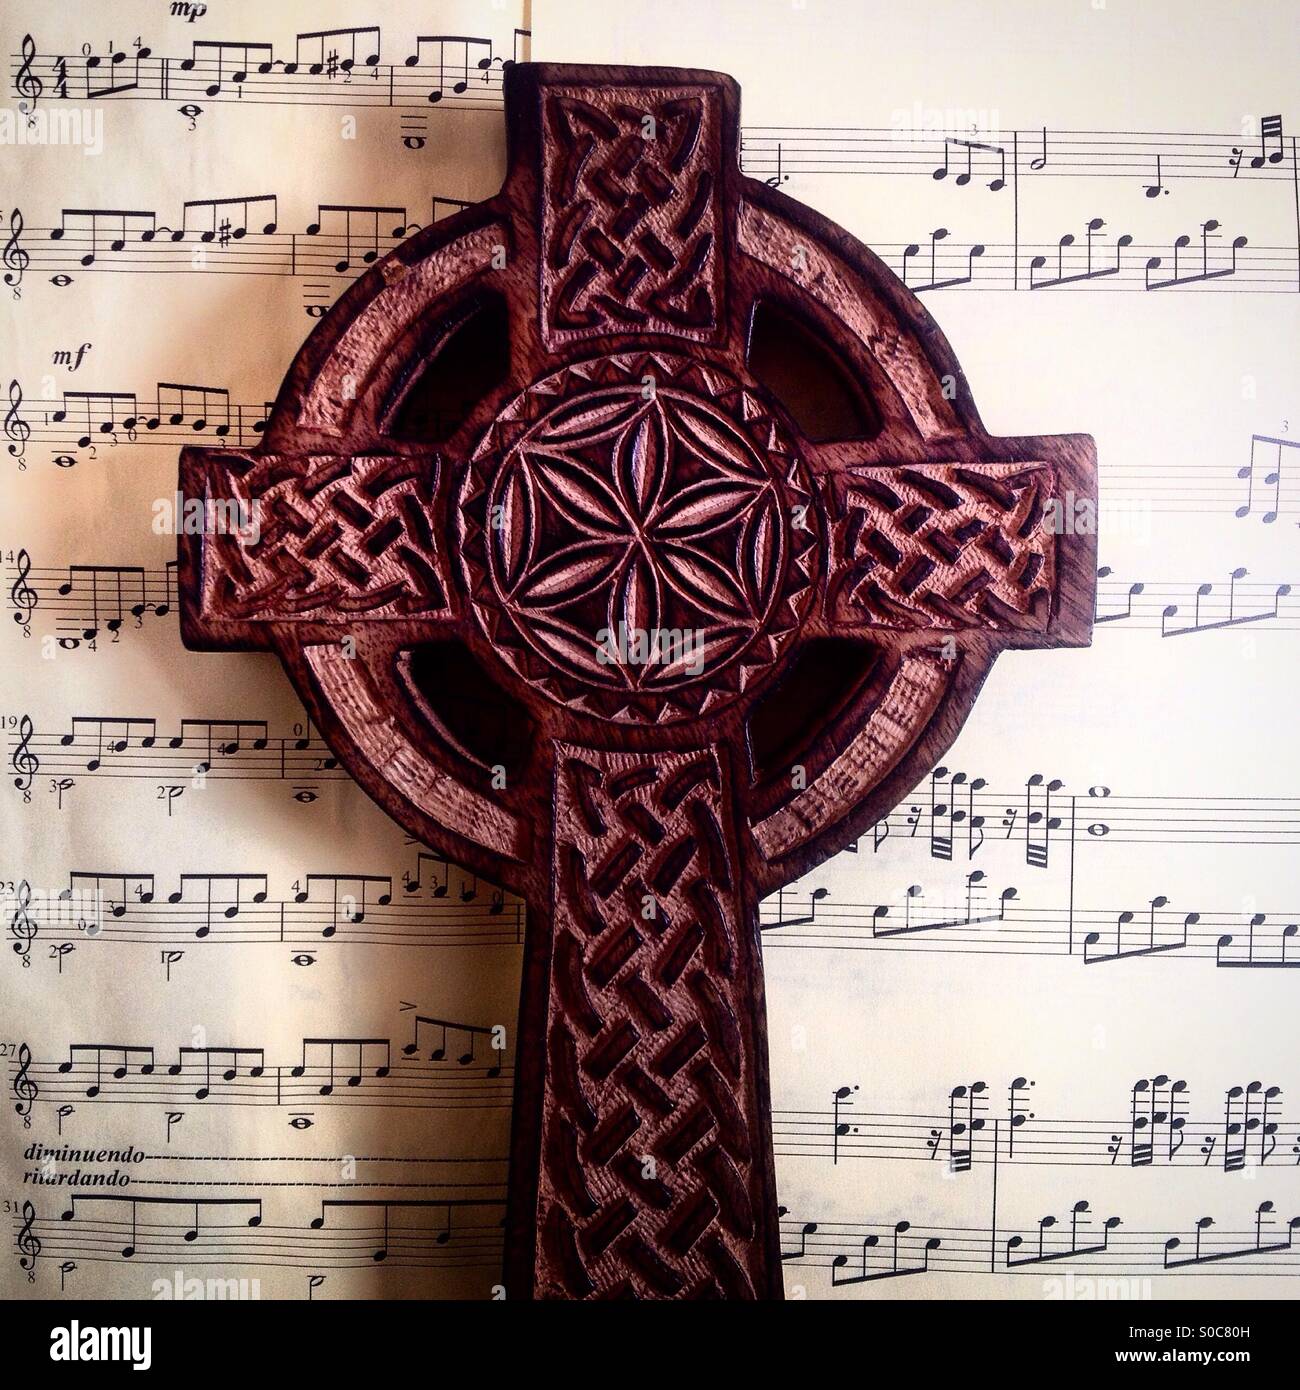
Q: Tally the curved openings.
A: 4